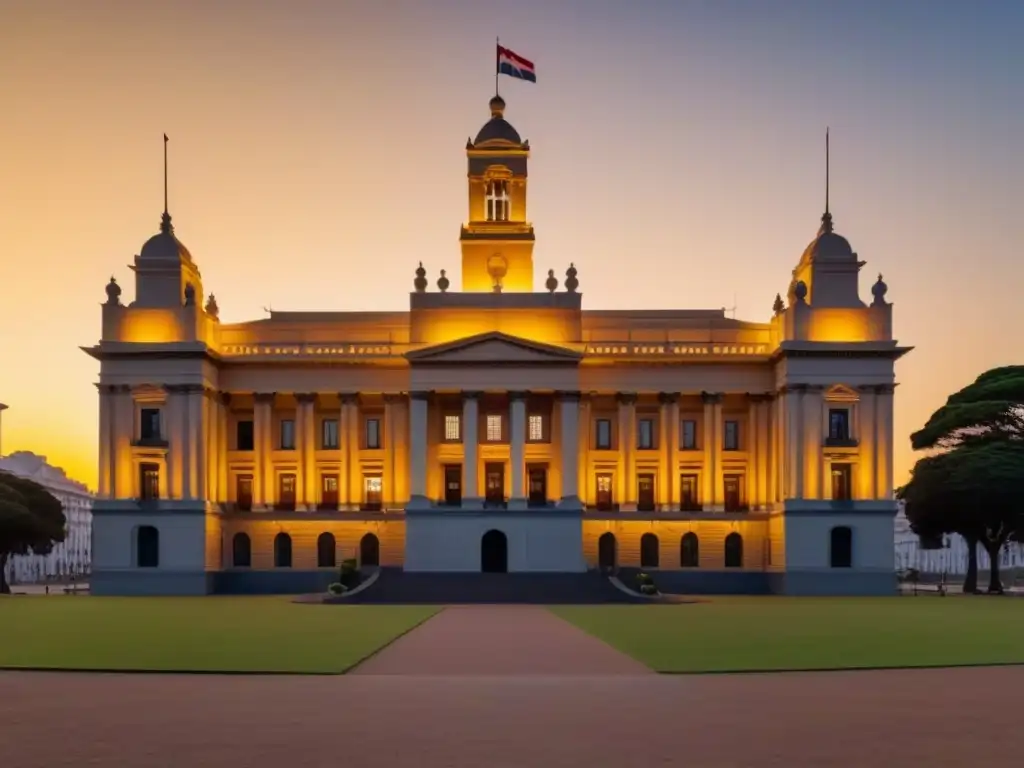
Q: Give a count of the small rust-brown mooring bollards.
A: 0